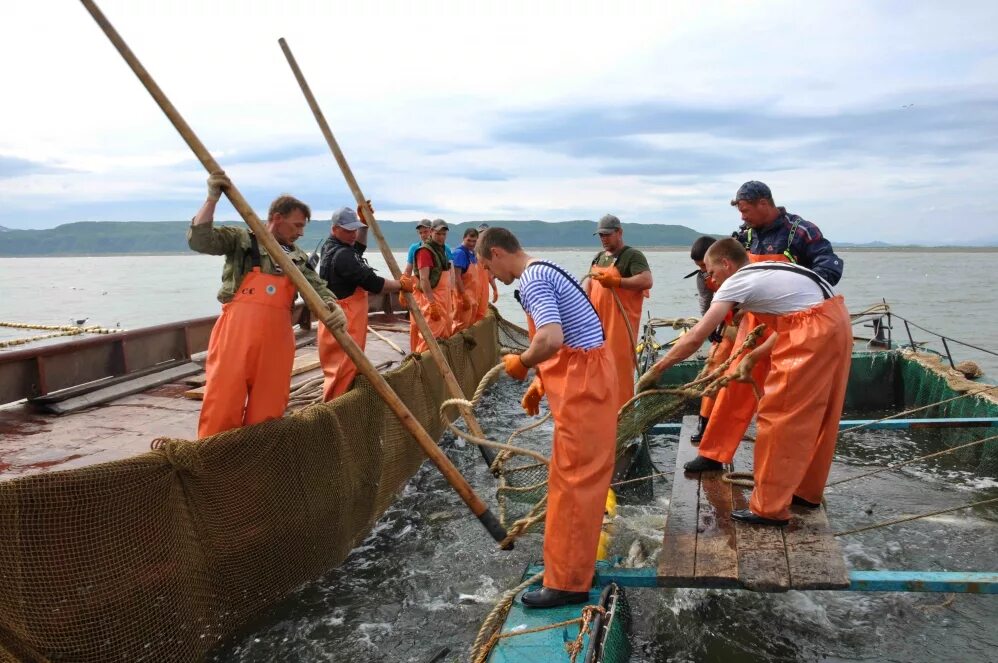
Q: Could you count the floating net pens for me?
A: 1